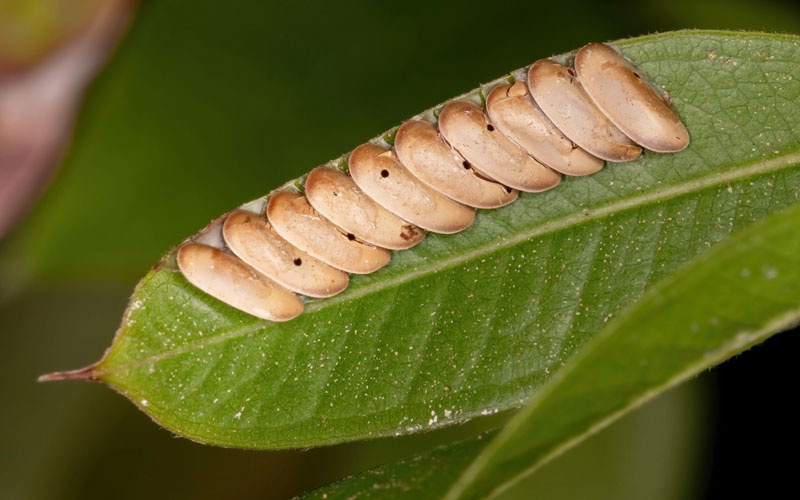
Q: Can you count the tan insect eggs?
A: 10